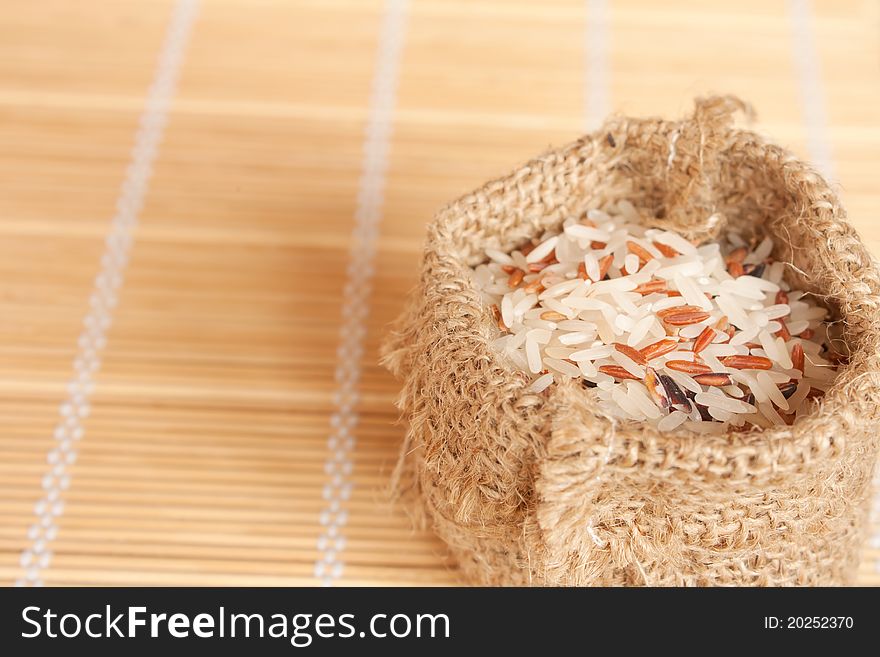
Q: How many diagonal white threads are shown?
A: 4